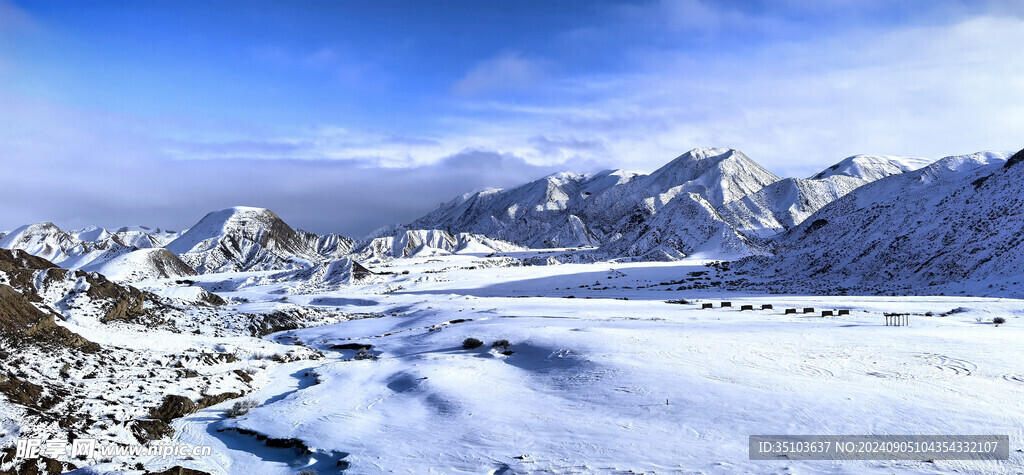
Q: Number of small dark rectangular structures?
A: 8